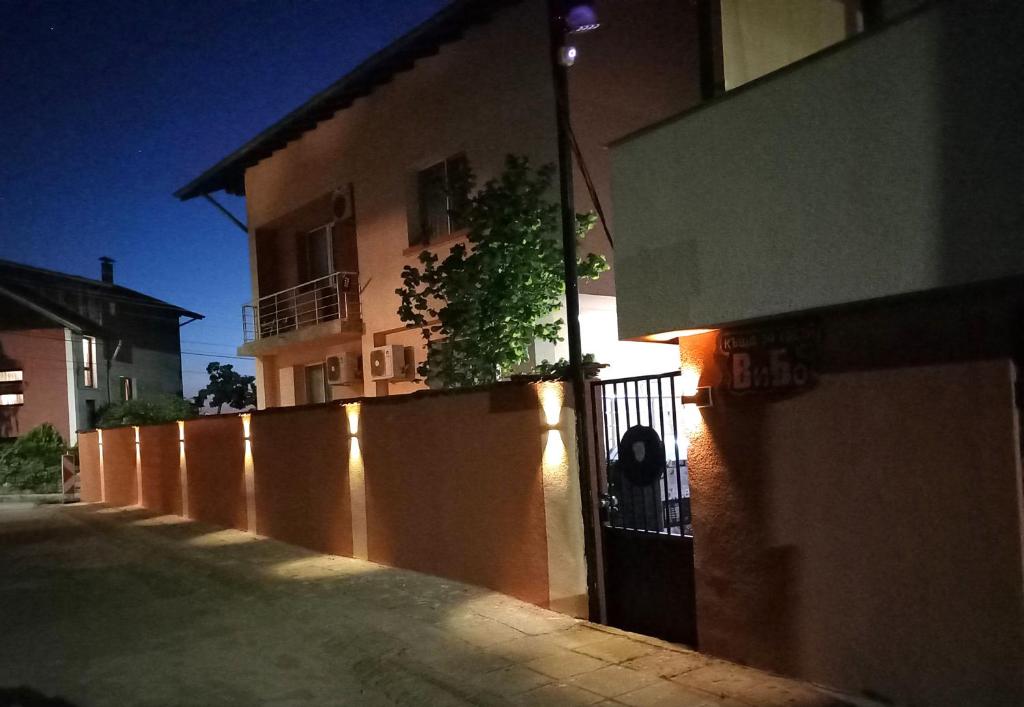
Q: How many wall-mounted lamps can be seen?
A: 7